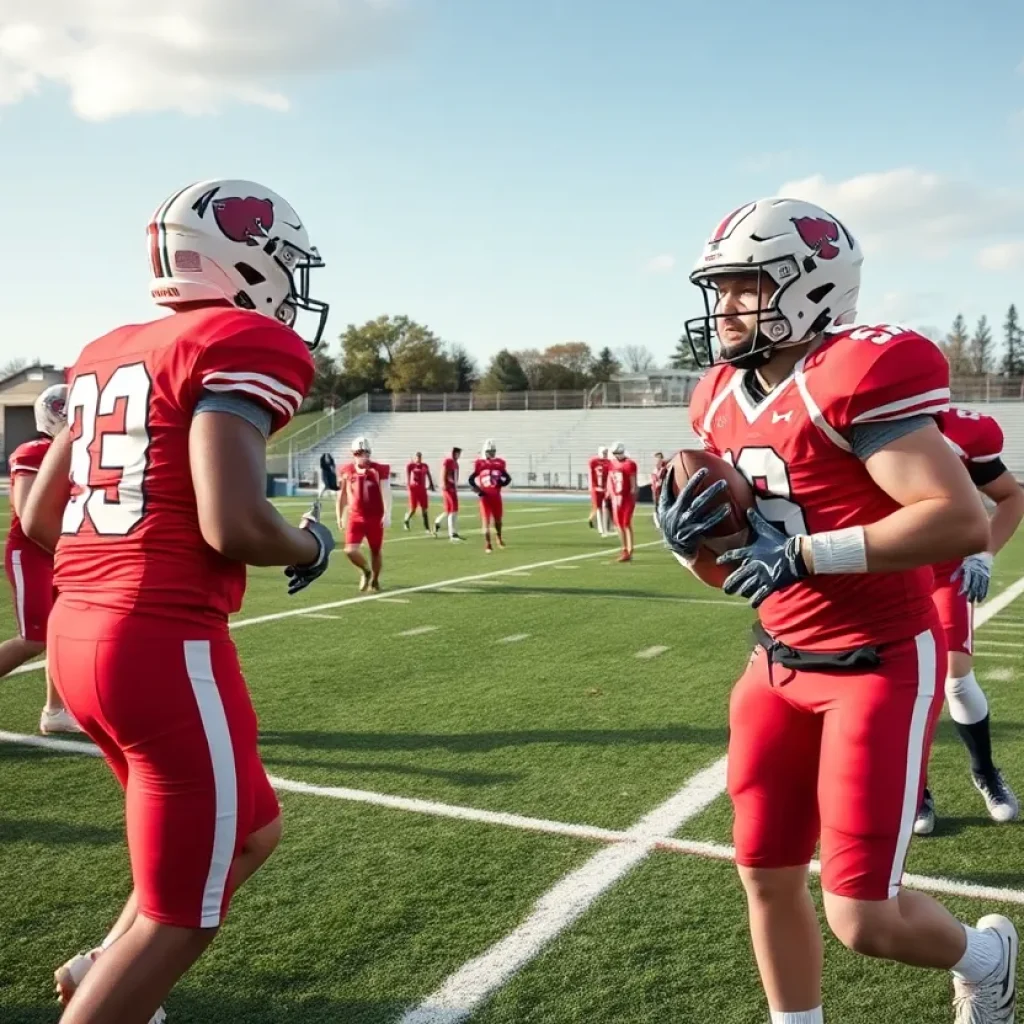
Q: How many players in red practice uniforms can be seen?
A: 11